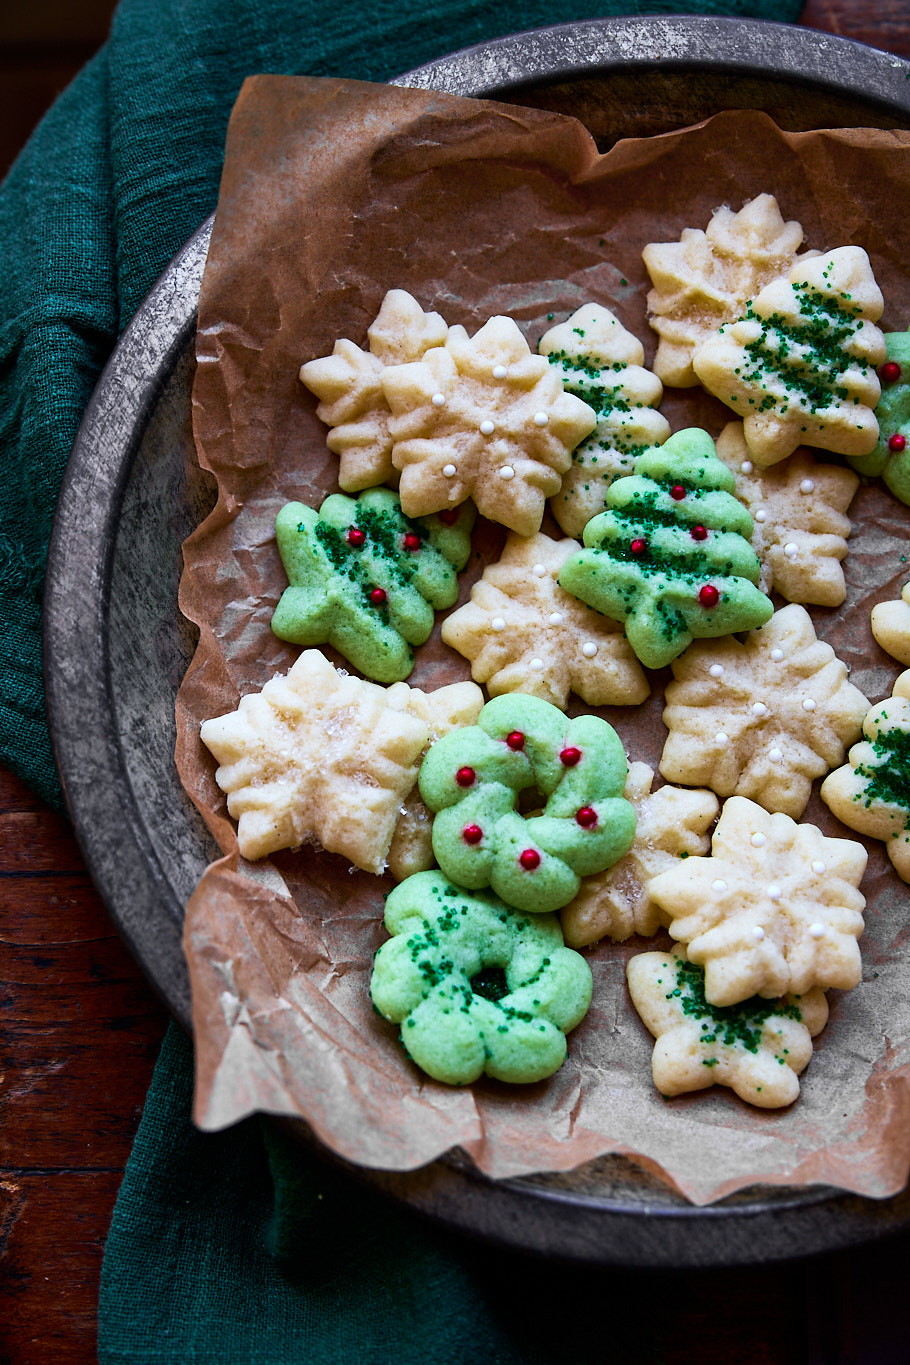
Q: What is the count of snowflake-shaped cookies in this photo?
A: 10